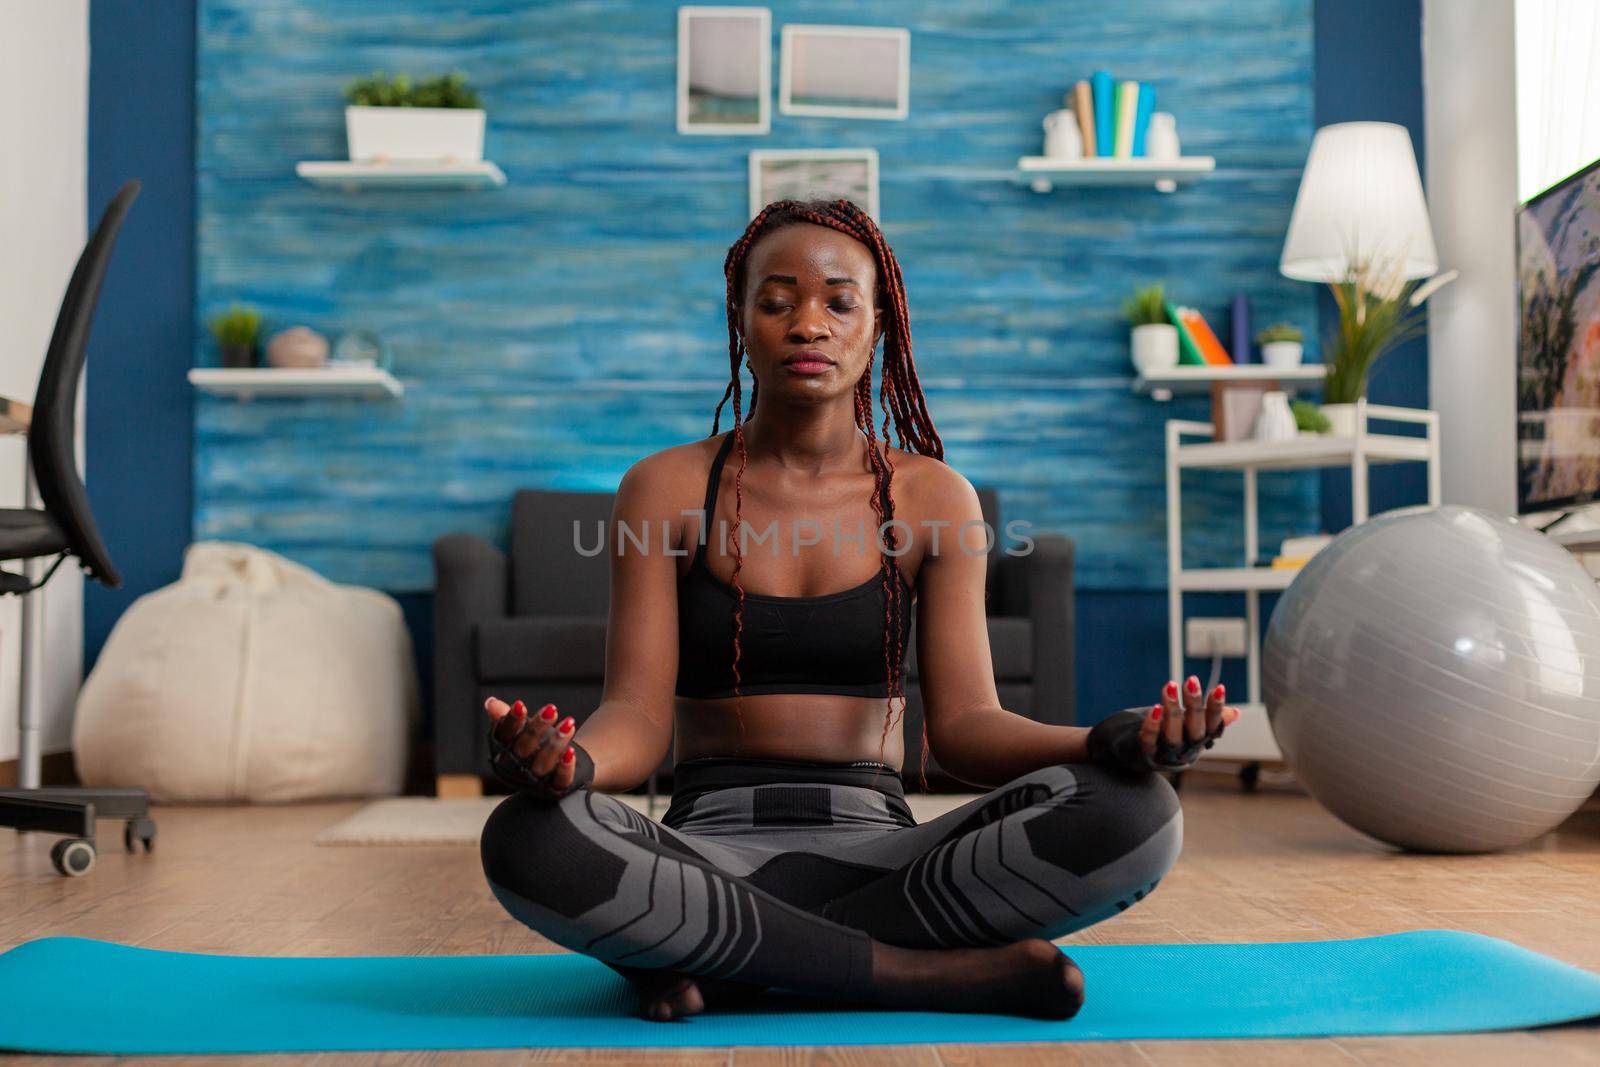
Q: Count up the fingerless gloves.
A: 2